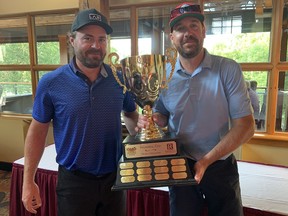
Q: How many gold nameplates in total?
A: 12